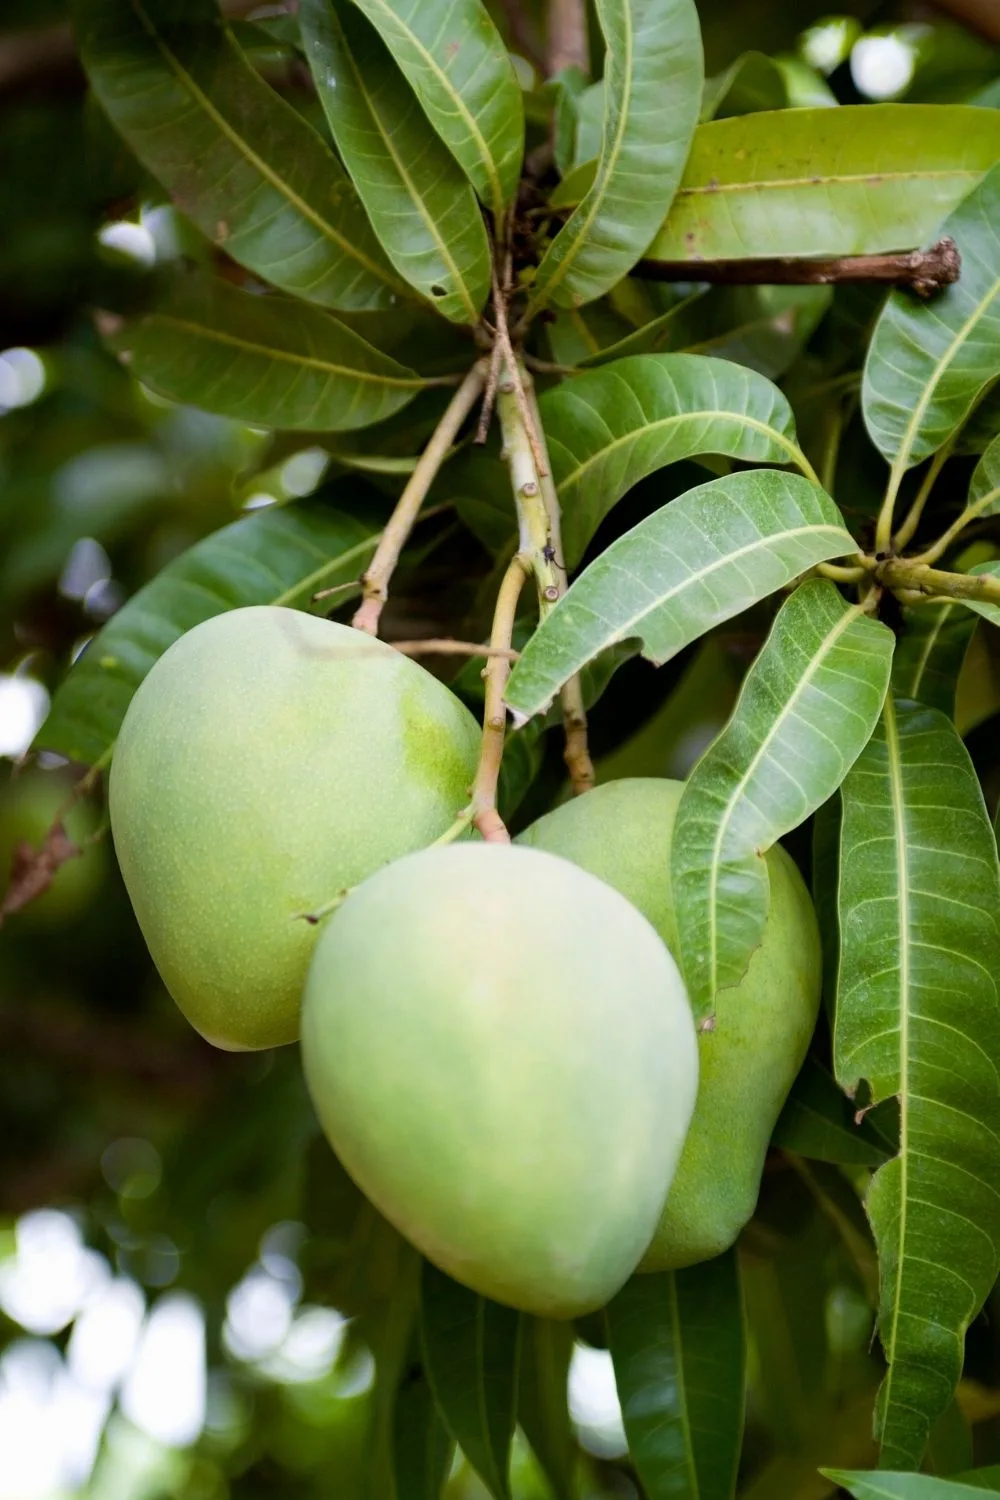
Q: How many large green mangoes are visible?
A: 3